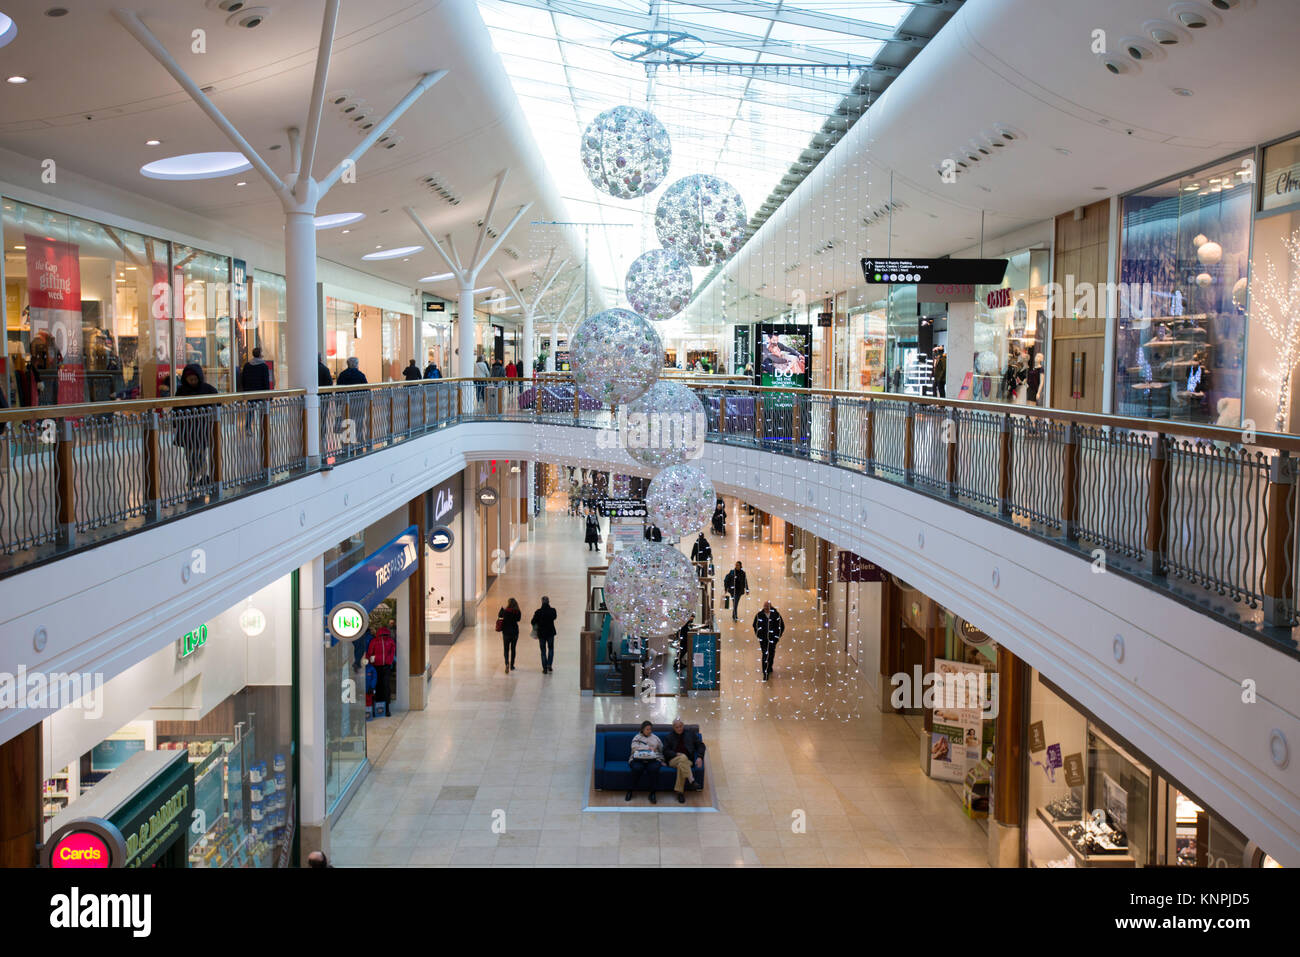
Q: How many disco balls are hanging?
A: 7